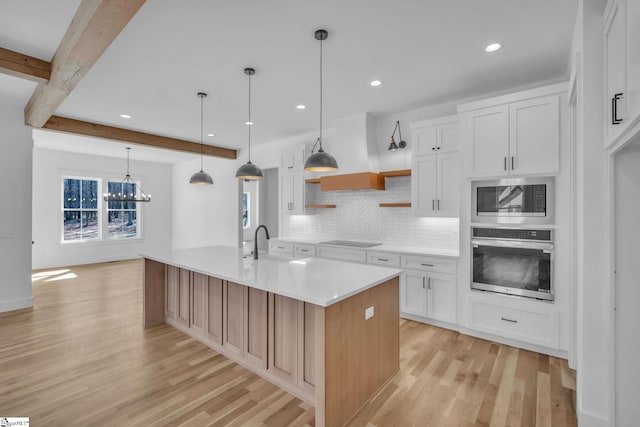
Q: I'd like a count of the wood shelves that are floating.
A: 4